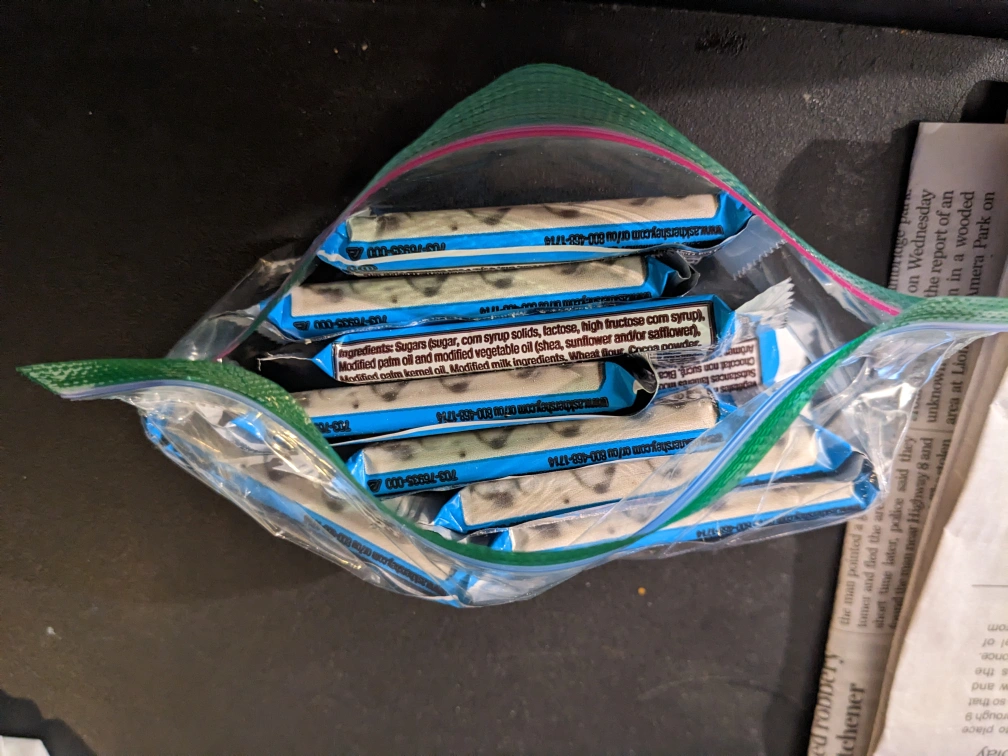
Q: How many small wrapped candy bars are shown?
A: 9